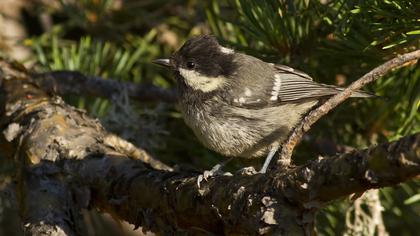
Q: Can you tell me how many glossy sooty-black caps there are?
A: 1